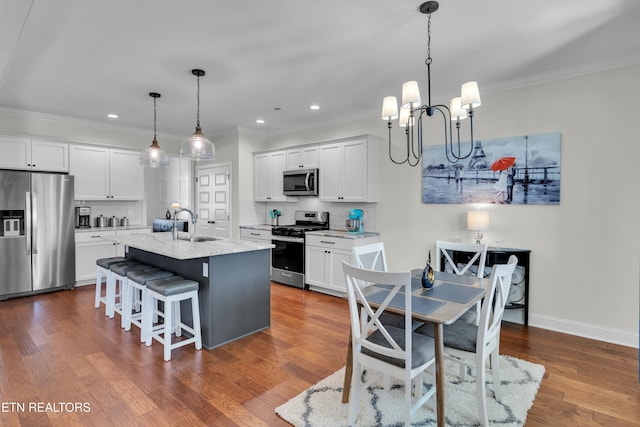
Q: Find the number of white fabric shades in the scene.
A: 6